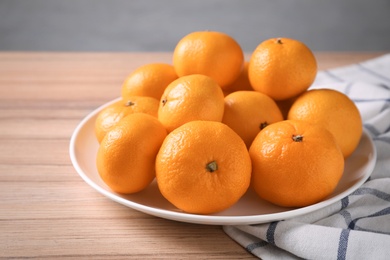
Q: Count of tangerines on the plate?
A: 11